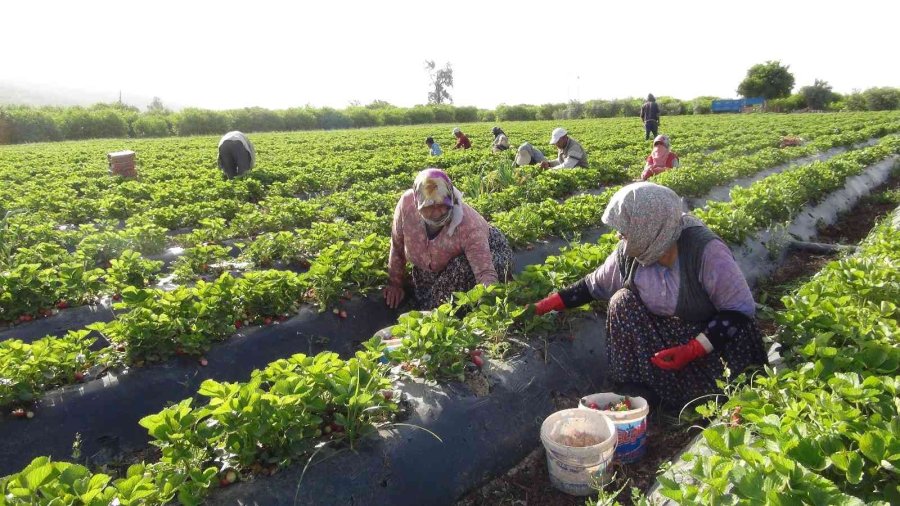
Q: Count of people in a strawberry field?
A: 10